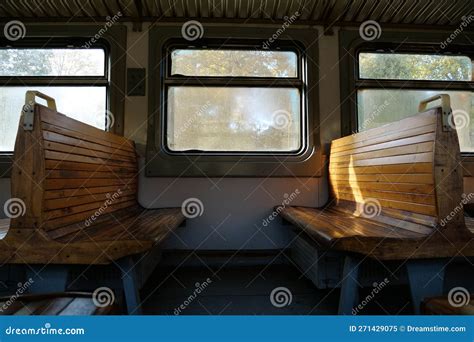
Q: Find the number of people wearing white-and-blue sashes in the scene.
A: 0